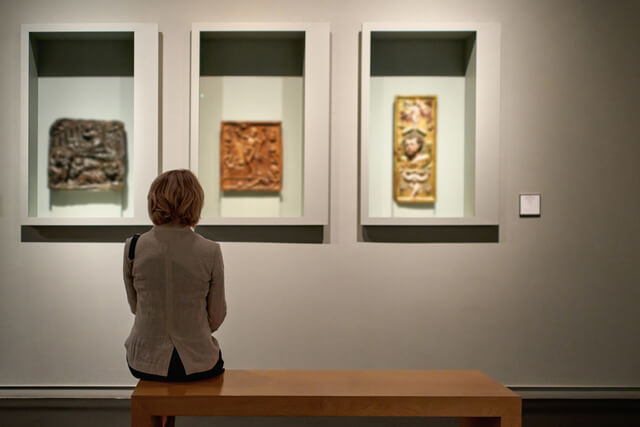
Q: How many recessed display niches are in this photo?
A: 3